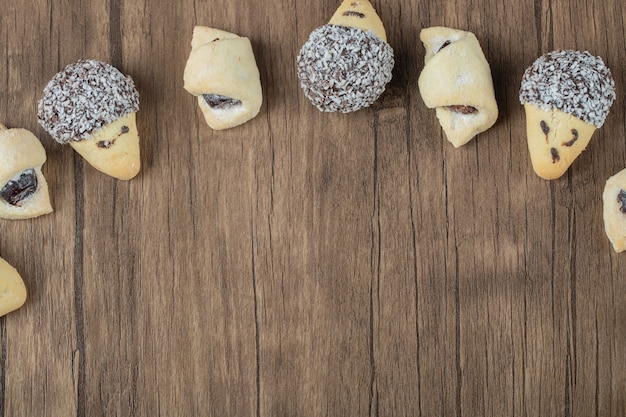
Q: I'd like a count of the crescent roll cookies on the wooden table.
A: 4